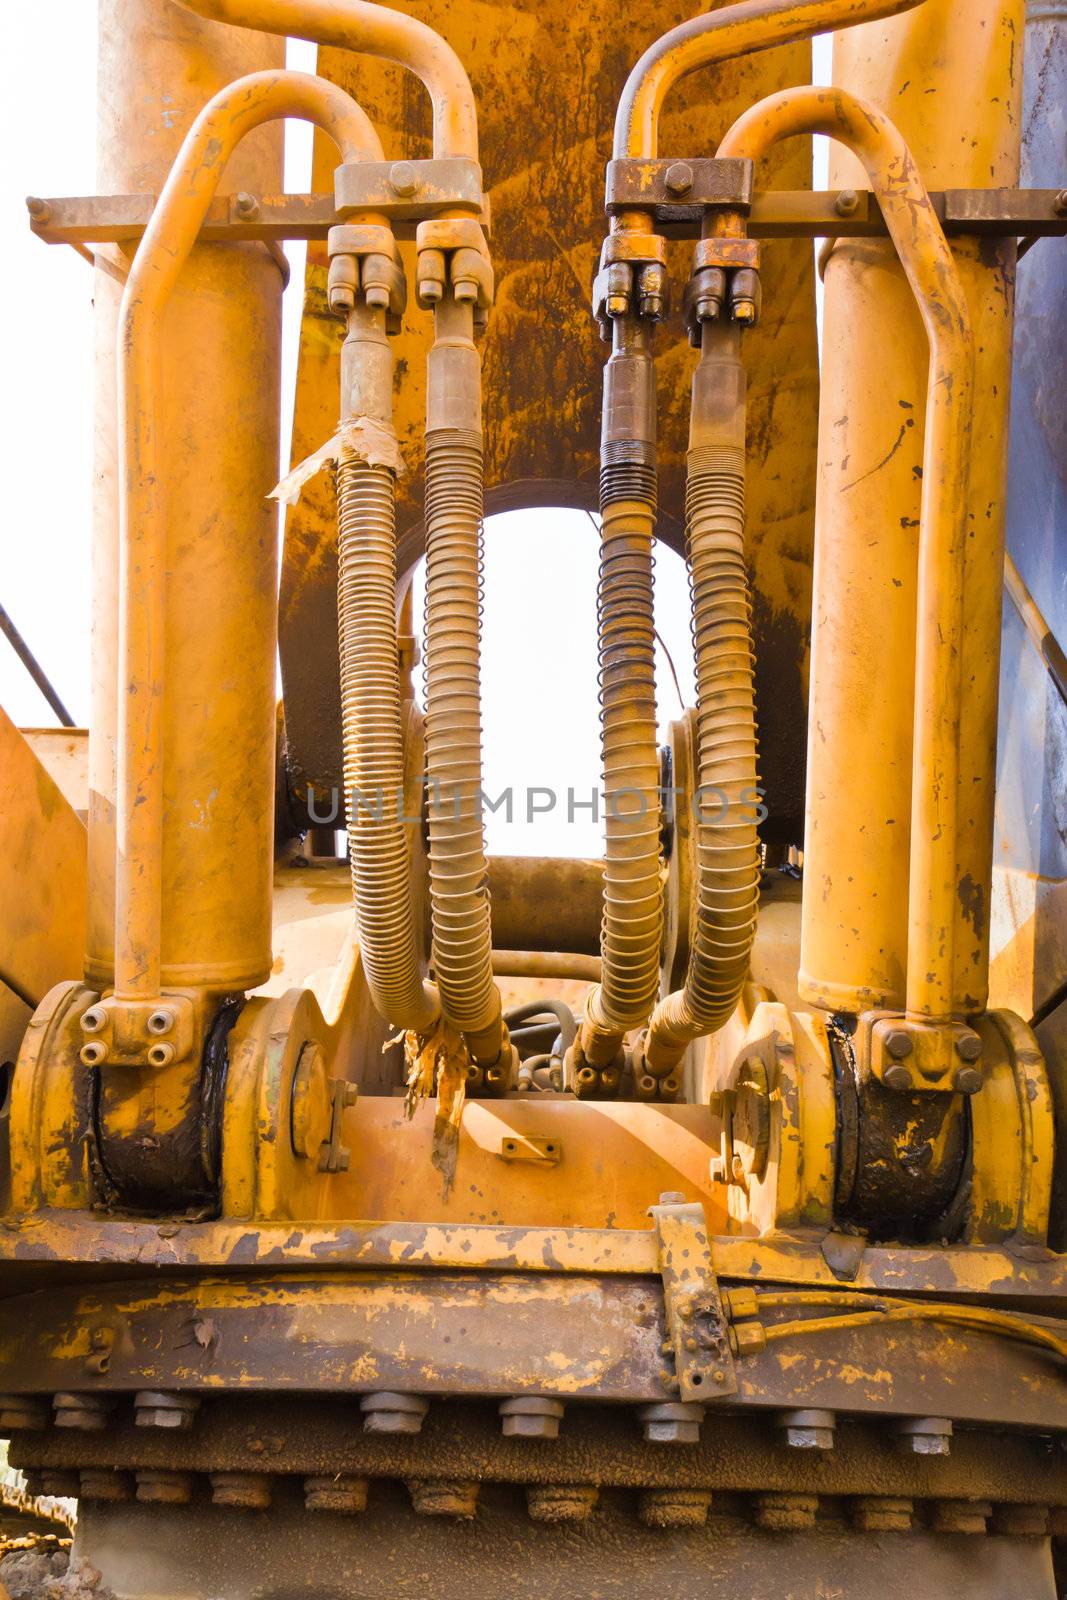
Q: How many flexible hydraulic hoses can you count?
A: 4